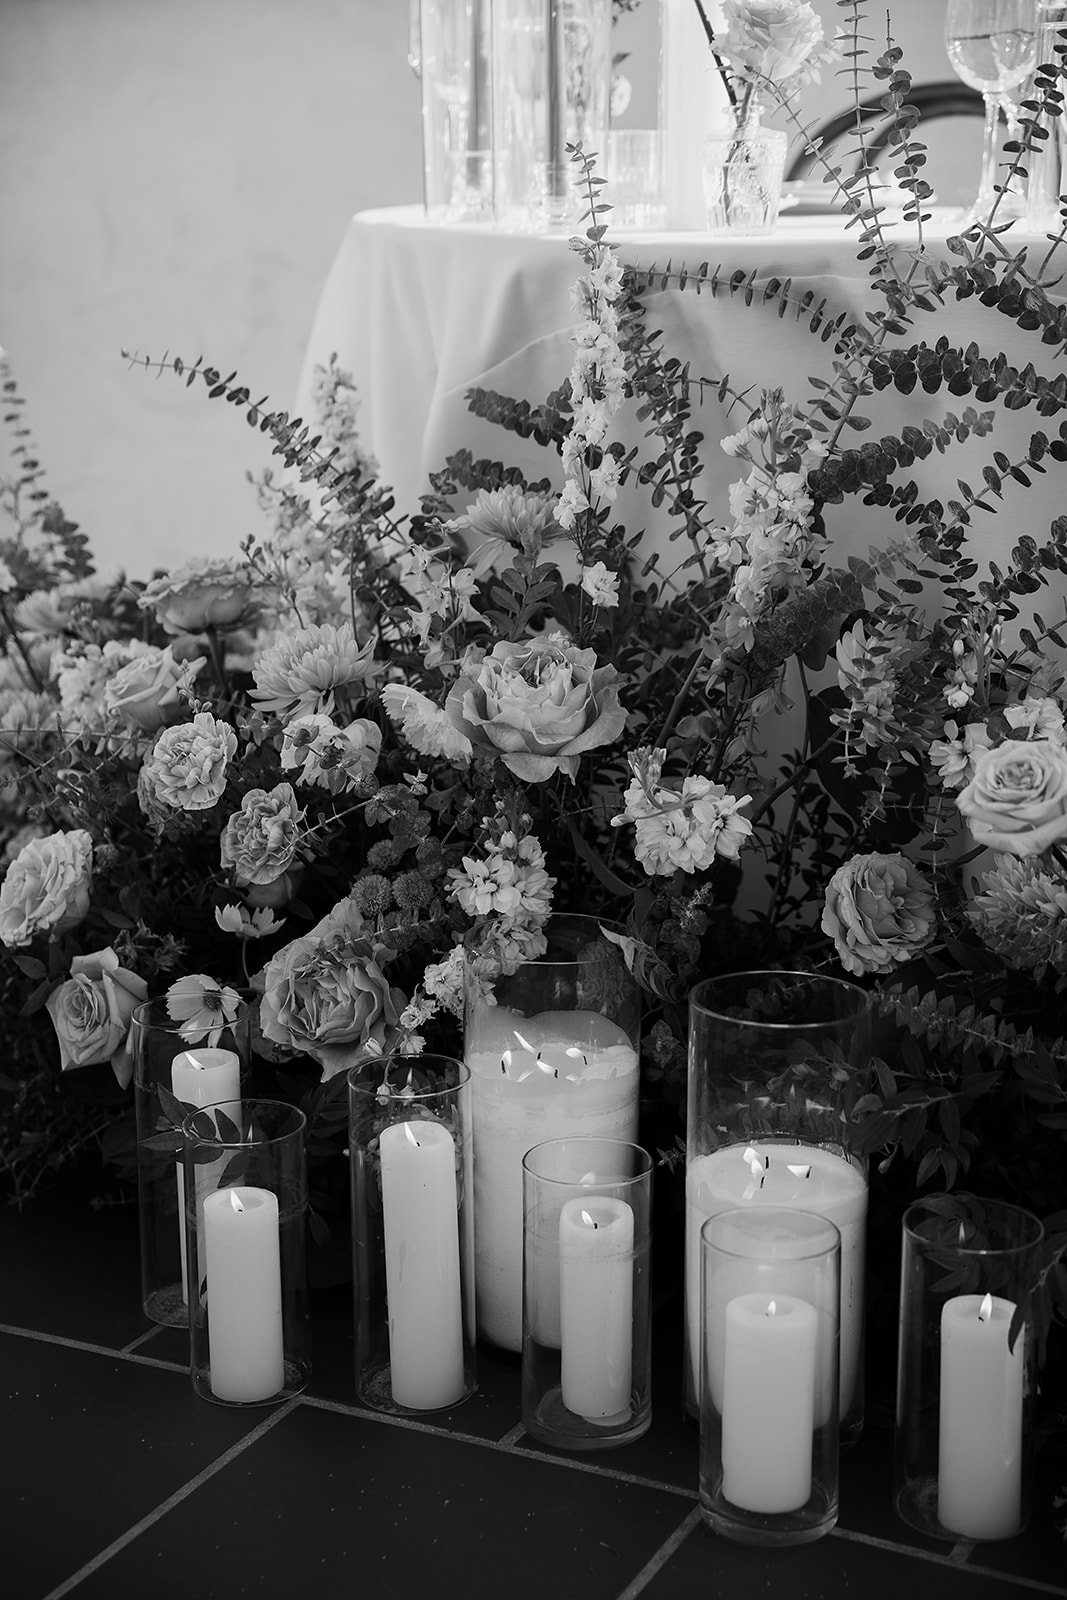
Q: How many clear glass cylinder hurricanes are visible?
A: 8